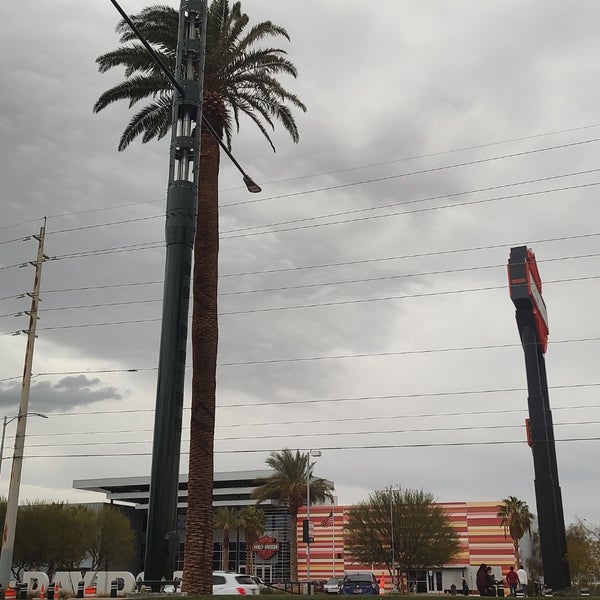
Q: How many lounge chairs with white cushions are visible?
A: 0